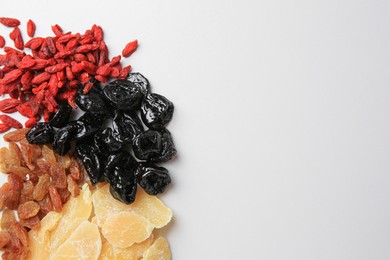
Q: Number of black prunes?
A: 14